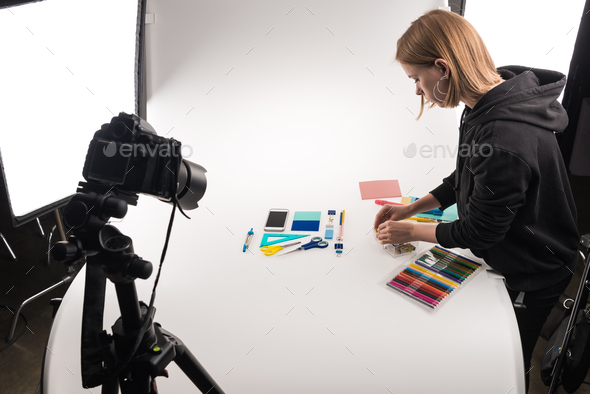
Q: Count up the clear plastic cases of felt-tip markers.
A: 1